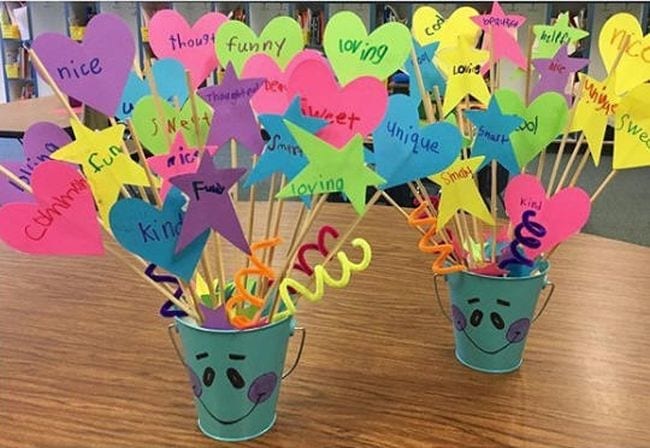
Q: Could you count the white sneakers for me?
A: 0